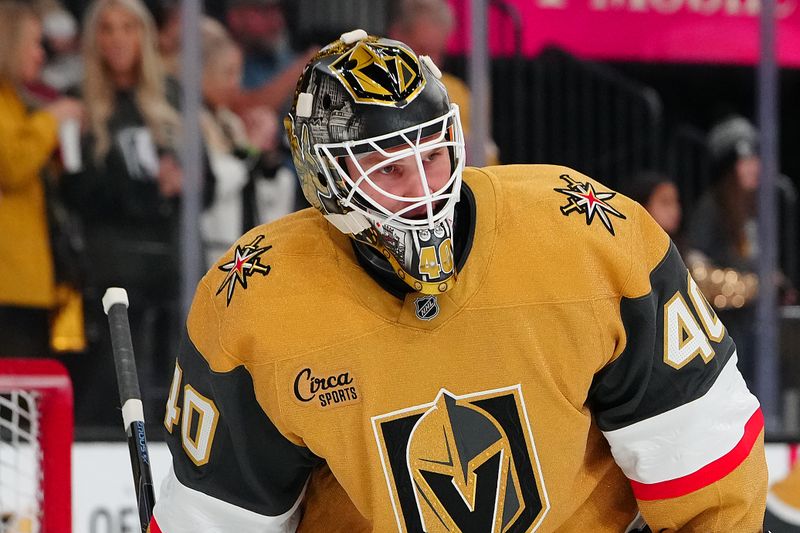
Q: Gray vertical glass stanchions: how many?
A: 3